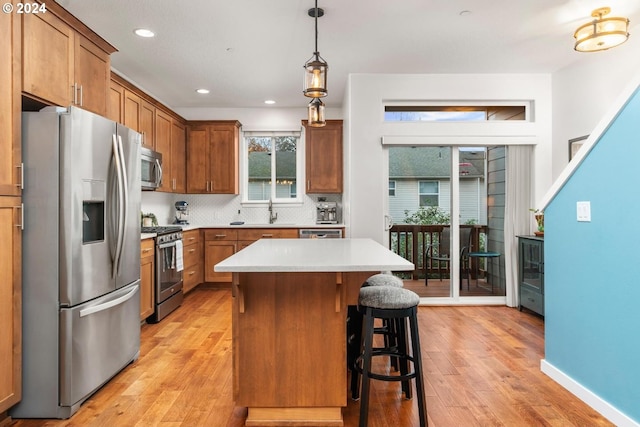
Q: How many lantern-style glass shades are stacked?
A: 2